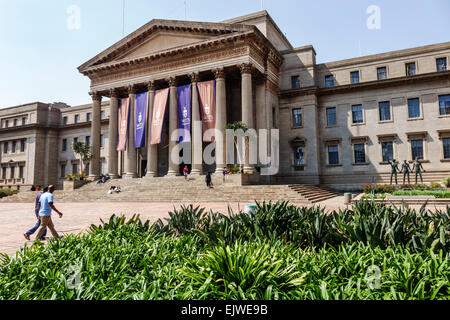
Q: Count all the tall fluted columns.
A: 8